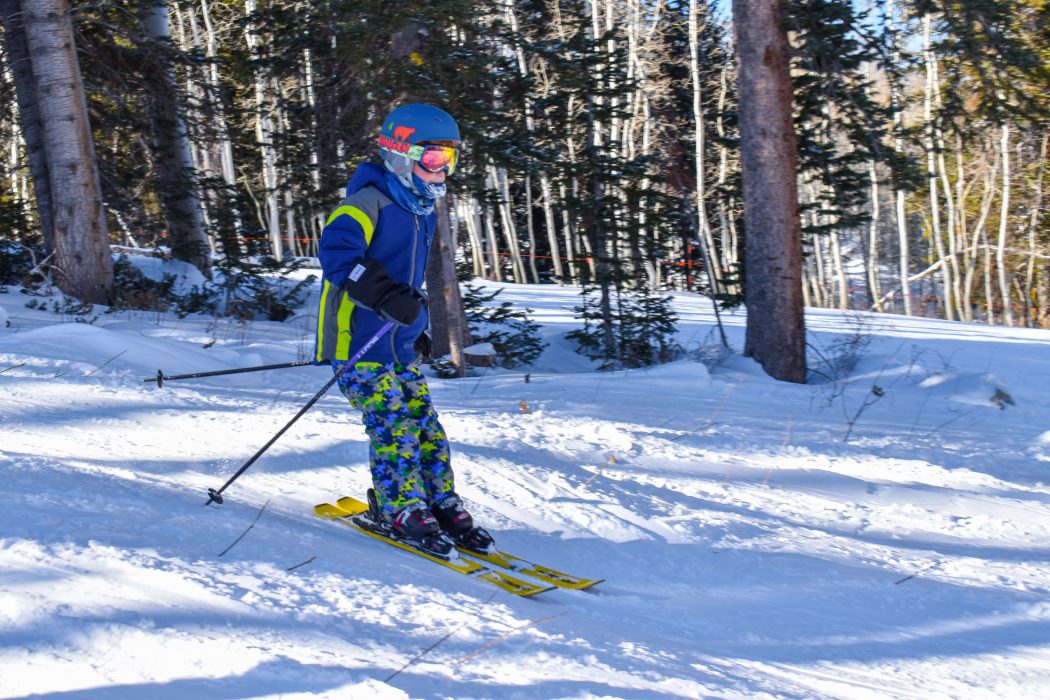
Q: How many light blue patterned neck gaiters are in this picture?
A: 1